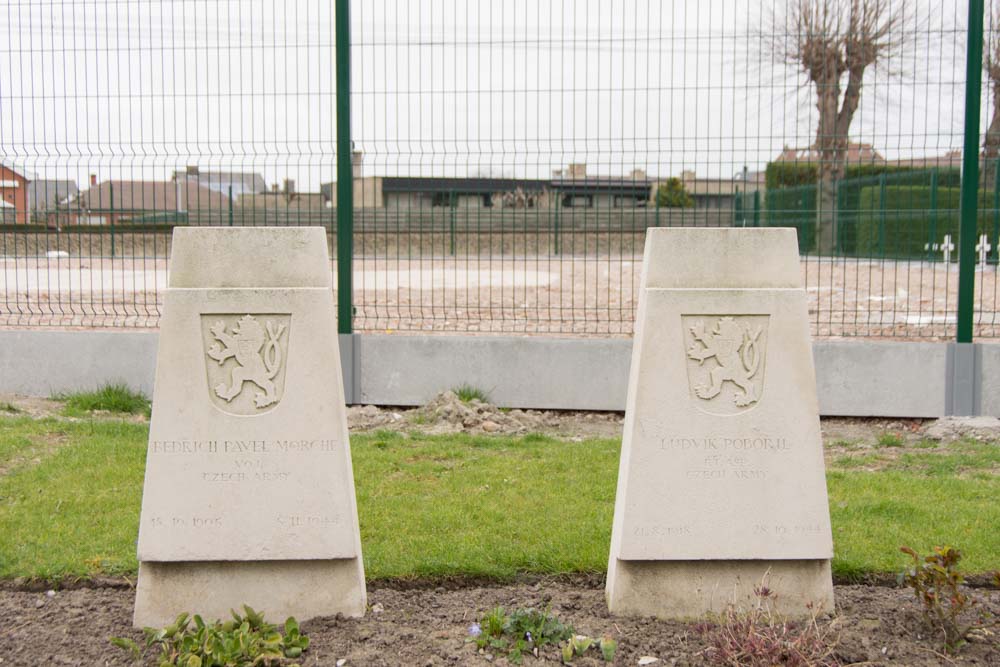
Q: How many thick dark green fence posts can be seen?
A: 2